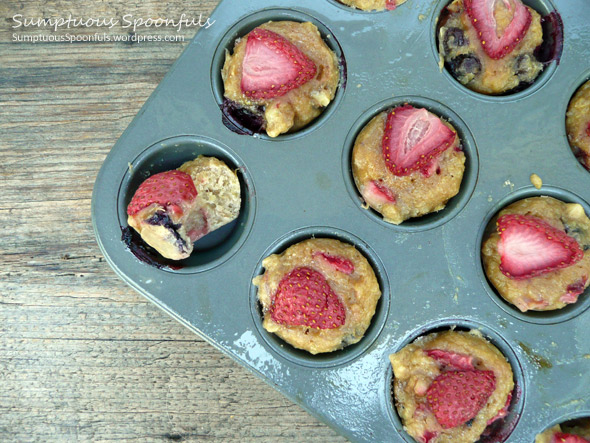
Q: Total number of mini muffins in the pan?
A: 10